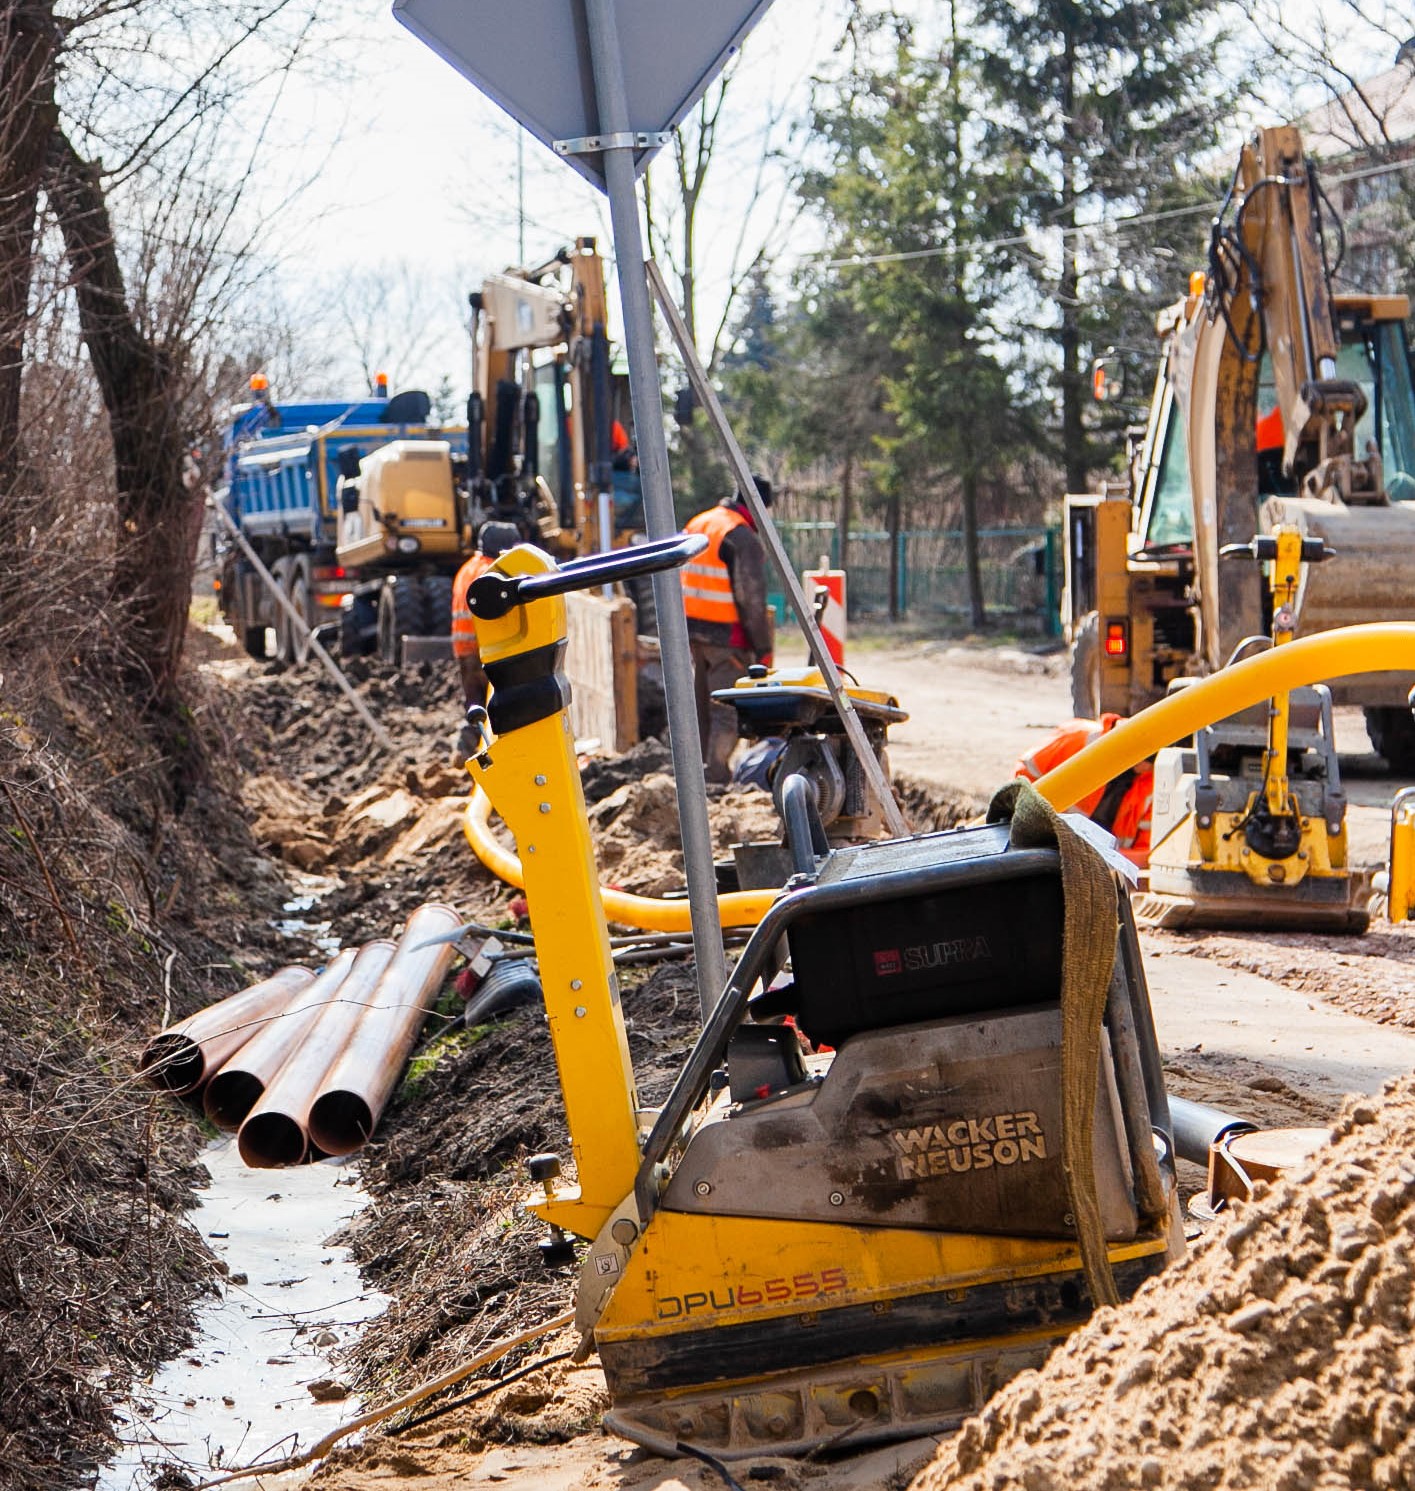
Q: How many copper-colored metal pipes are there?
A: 4